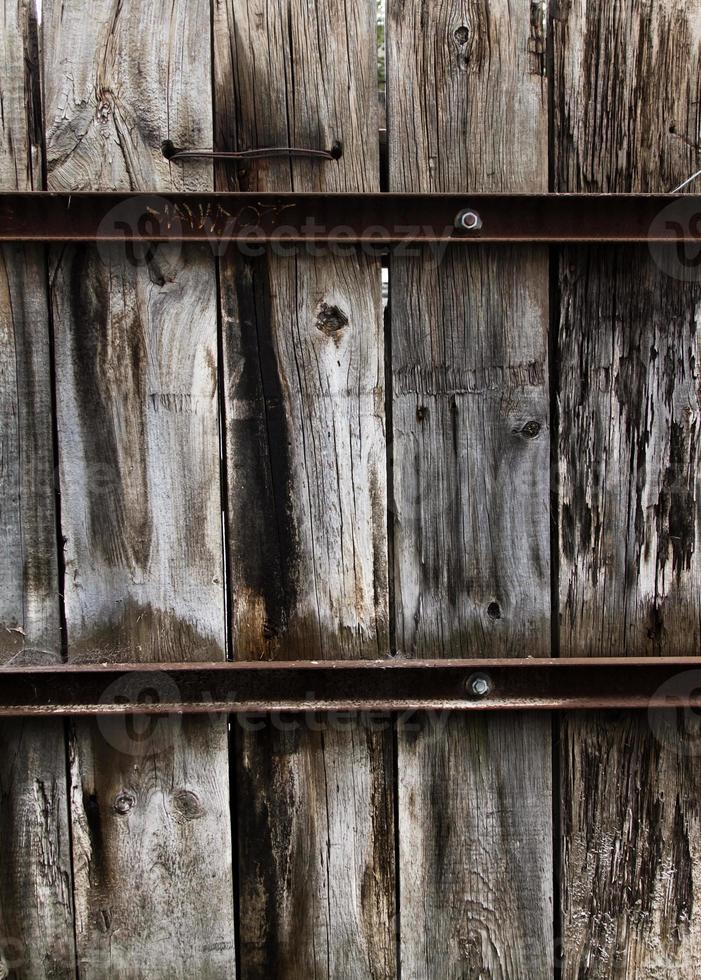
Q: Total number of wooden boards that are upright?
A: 5